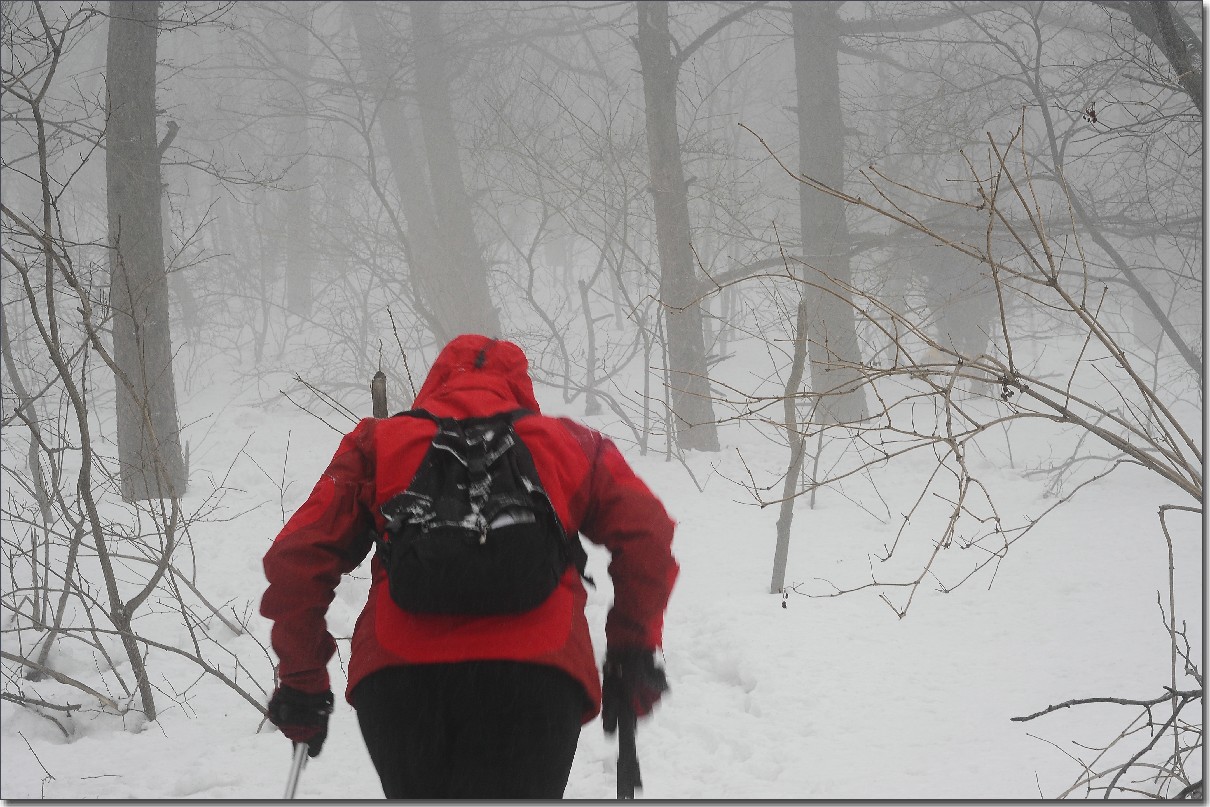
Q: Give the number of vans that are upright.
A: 0